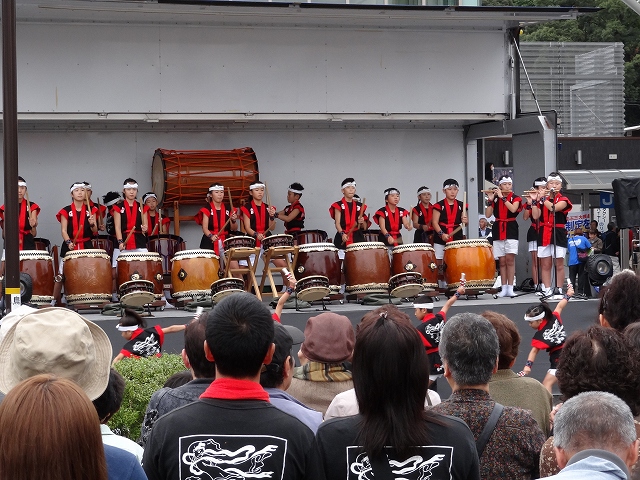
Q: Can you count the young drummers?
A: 14